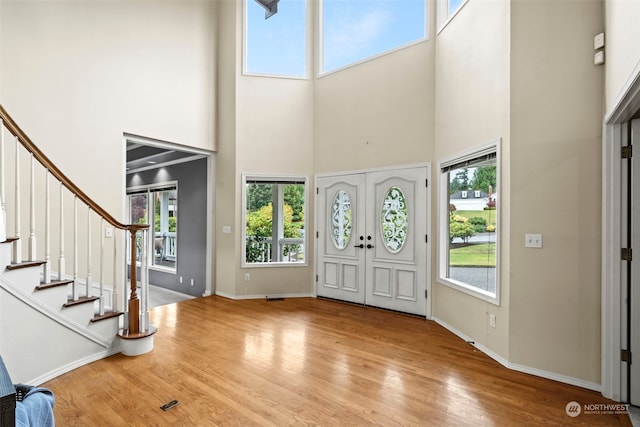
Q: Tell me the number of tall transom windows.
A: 3